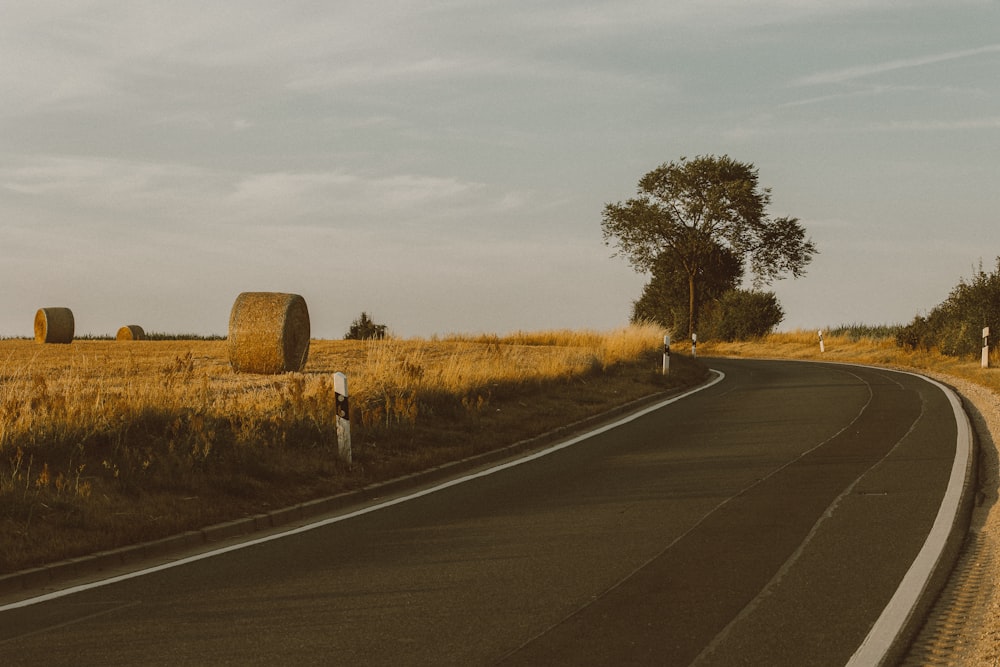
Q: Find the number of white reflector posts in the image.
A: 5